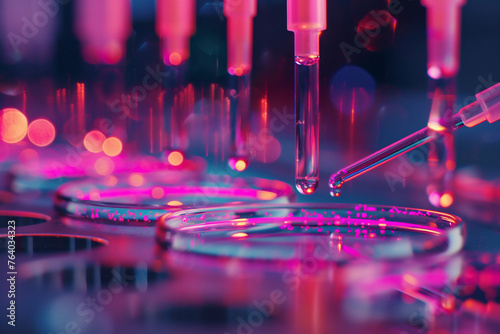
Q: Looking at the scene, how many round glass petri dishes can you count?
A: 3